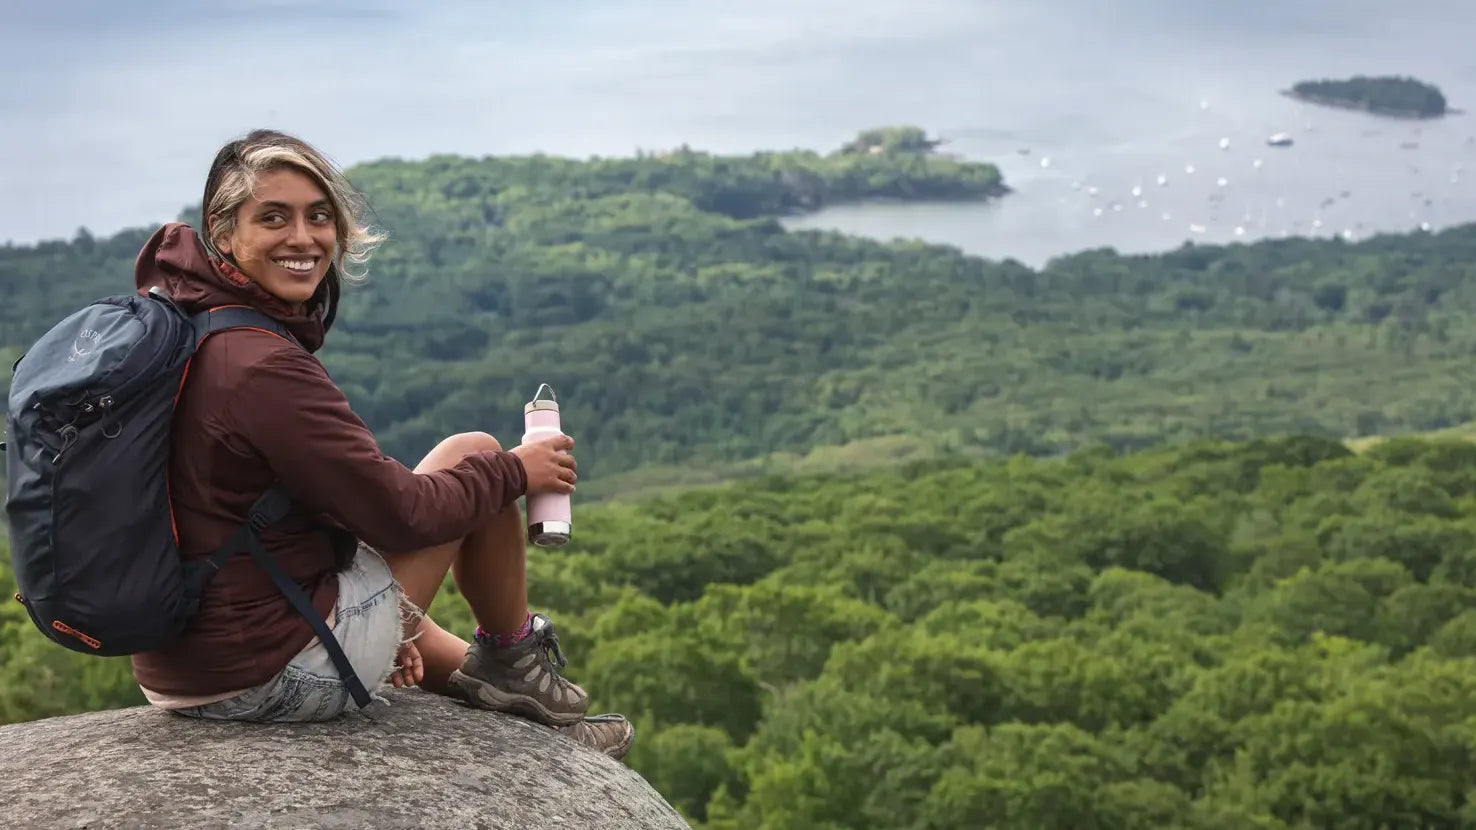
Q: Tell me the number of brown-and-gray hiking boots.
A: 2